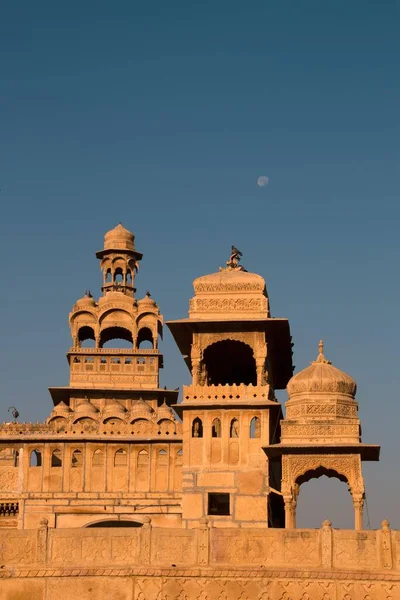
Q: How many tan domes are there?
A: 10